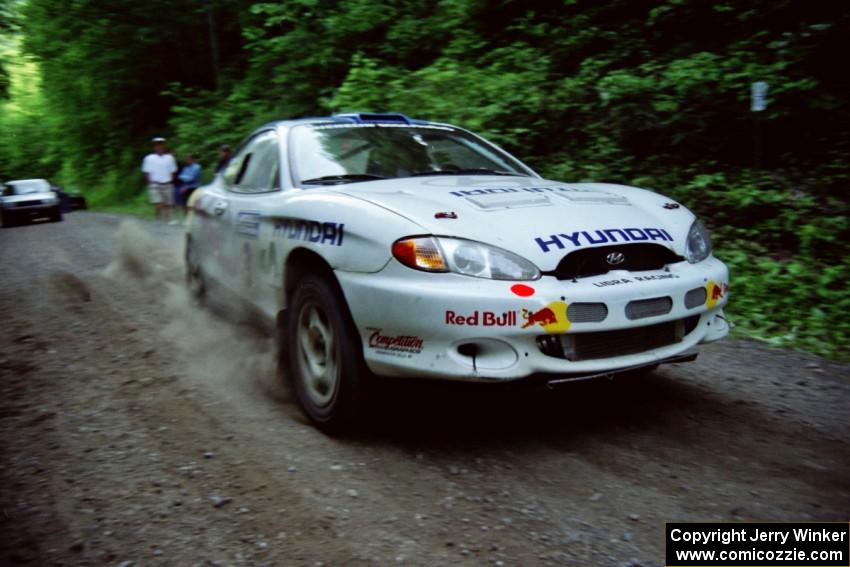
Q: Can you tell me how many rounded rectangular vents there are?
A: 3